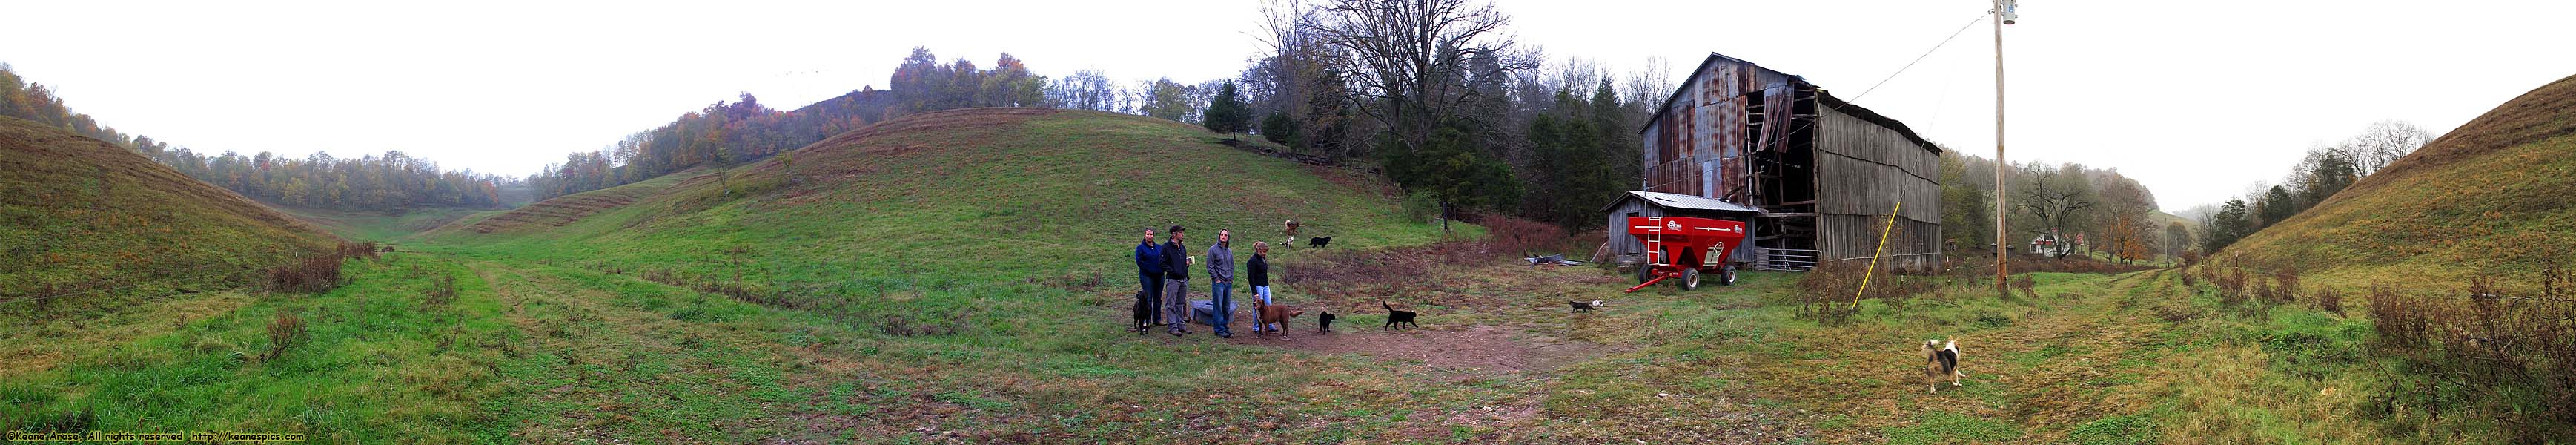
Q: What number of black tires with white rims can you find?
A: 2